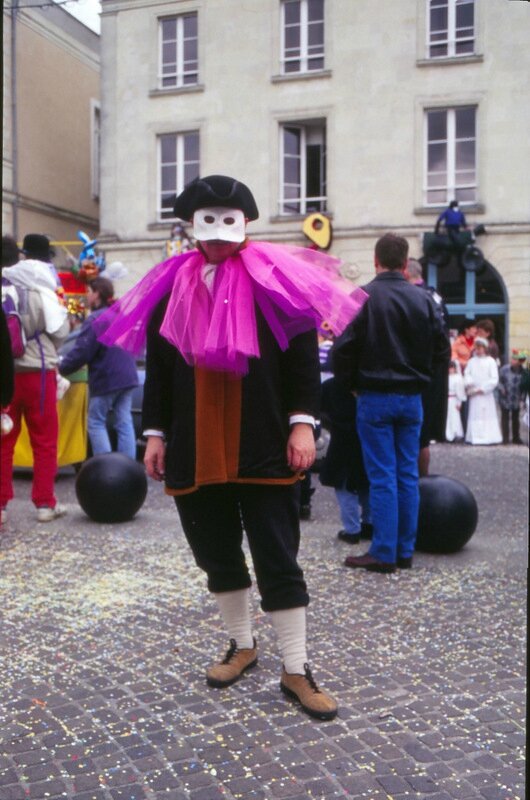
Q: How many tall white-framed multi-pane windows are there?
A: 6